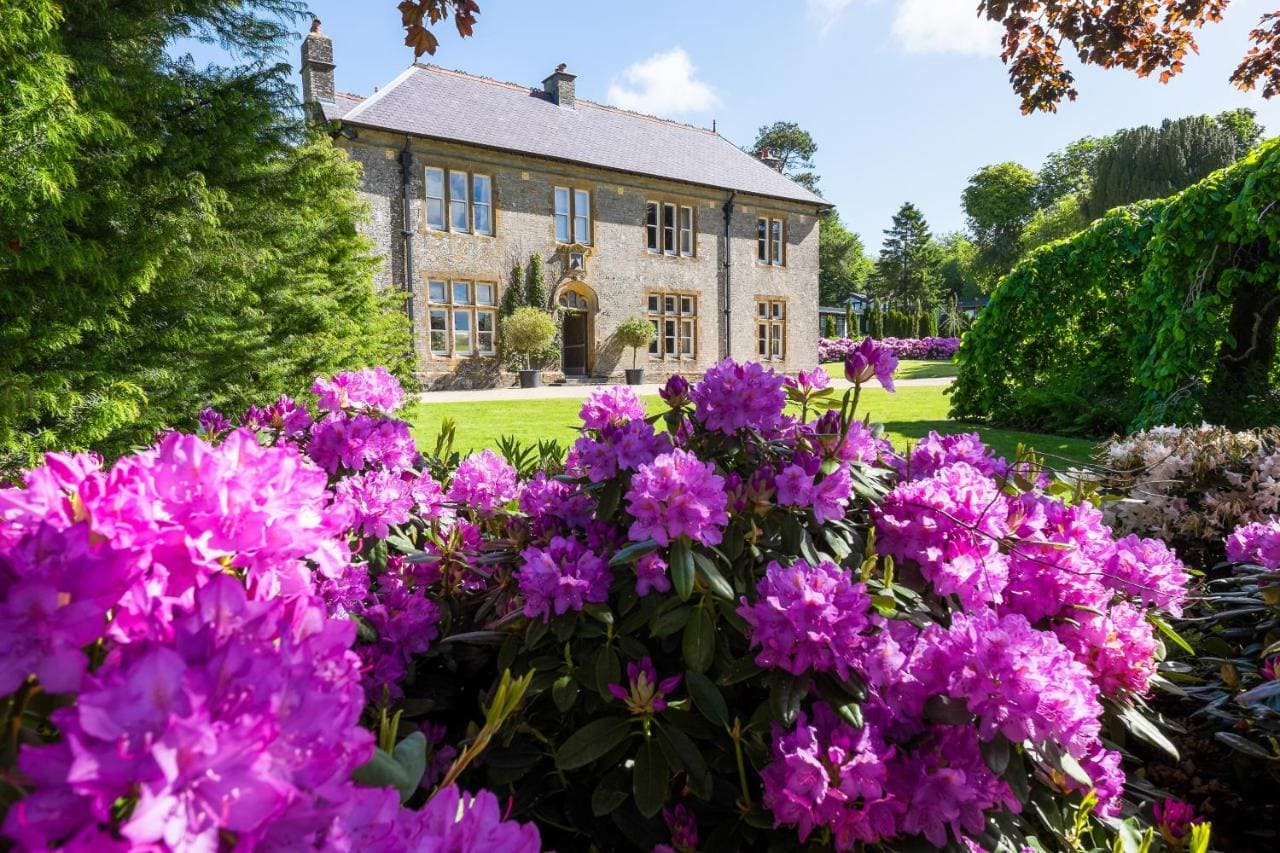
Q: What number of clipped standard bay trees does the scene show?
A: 2